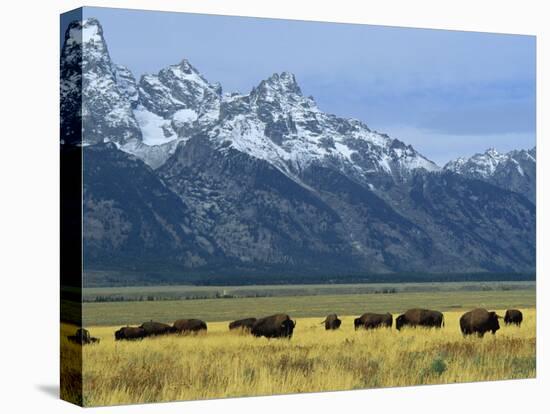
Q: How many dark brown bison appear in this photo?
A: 11